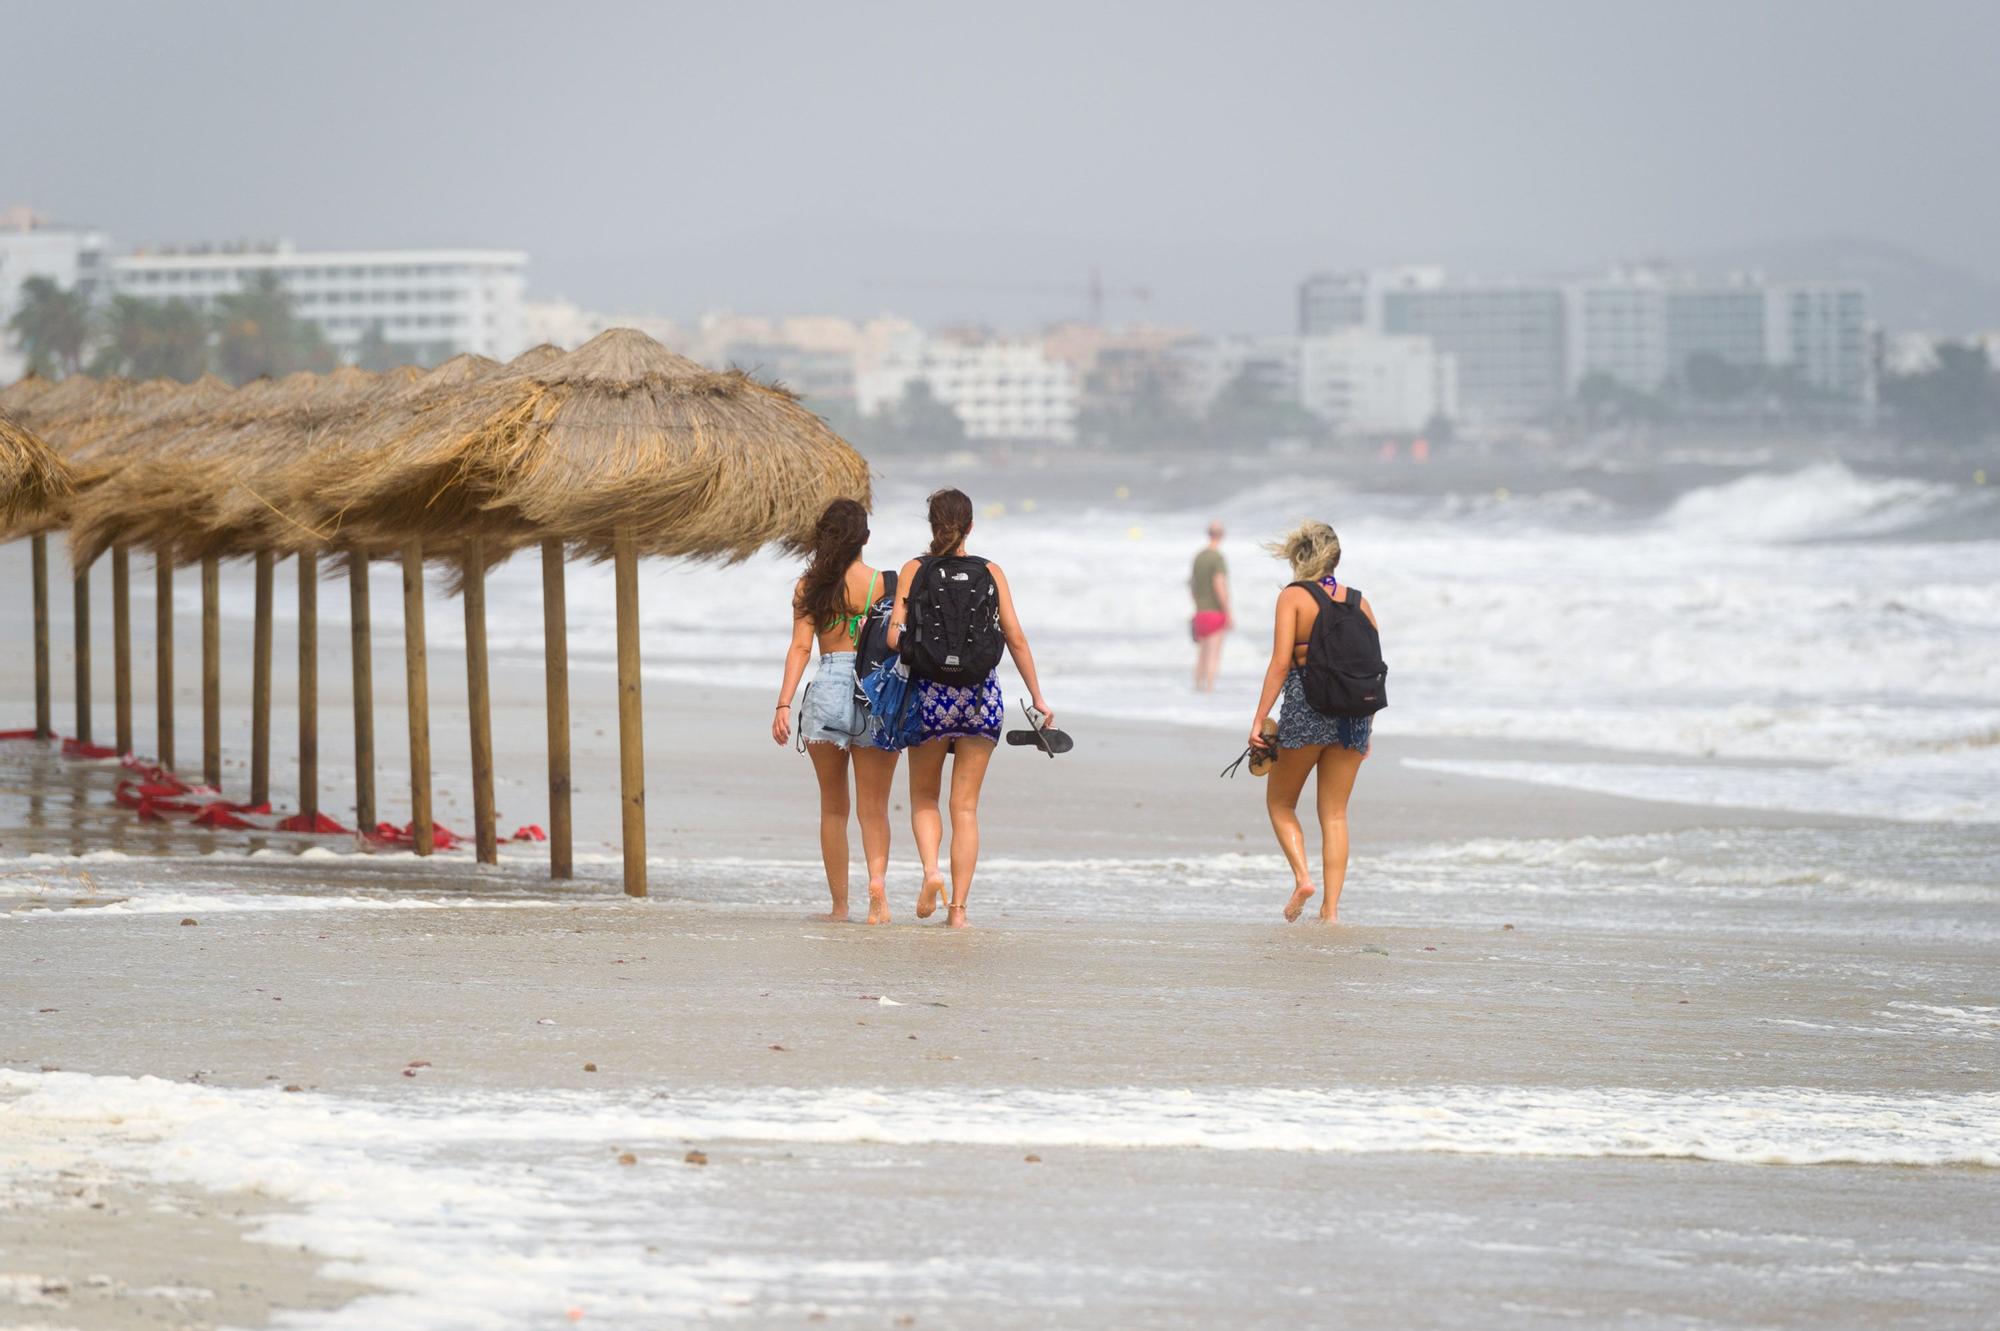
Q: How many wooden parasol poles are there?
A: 12